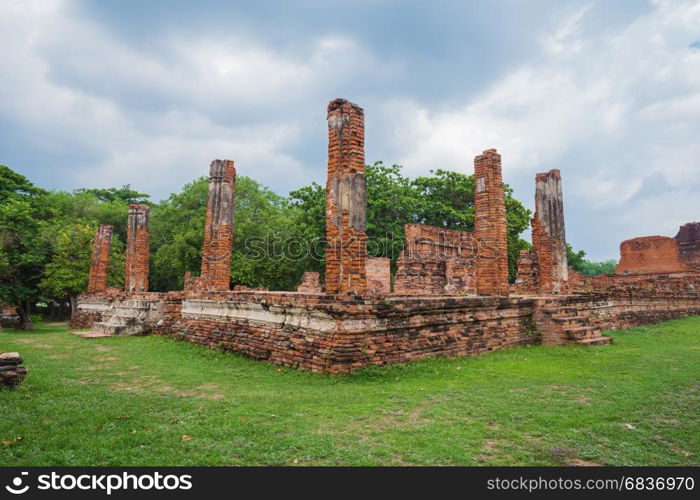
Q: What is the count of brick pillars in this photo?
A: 6